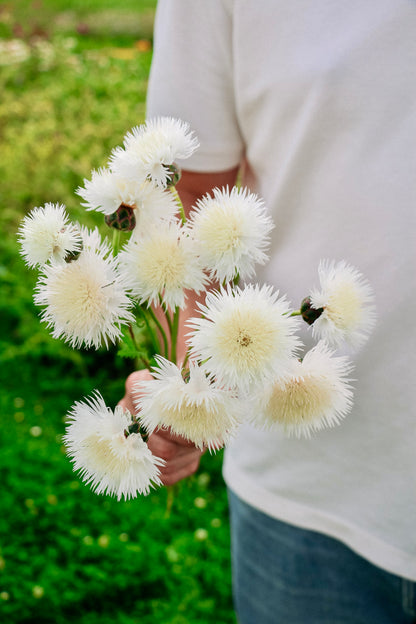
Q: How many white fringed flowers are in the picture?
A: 11